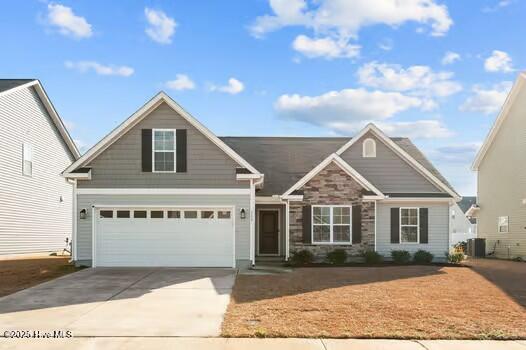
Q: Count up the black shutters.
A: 6